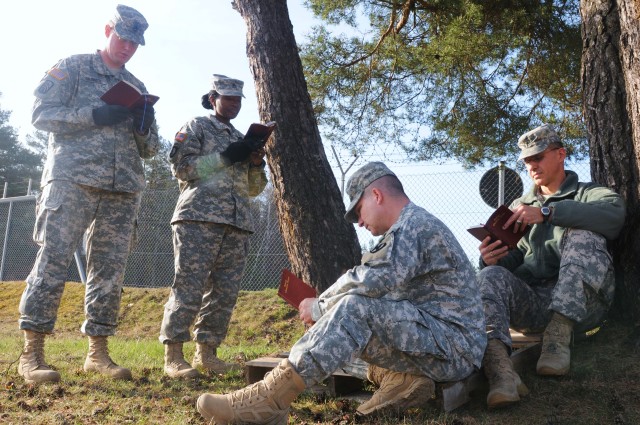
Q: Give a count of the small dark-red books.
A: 4